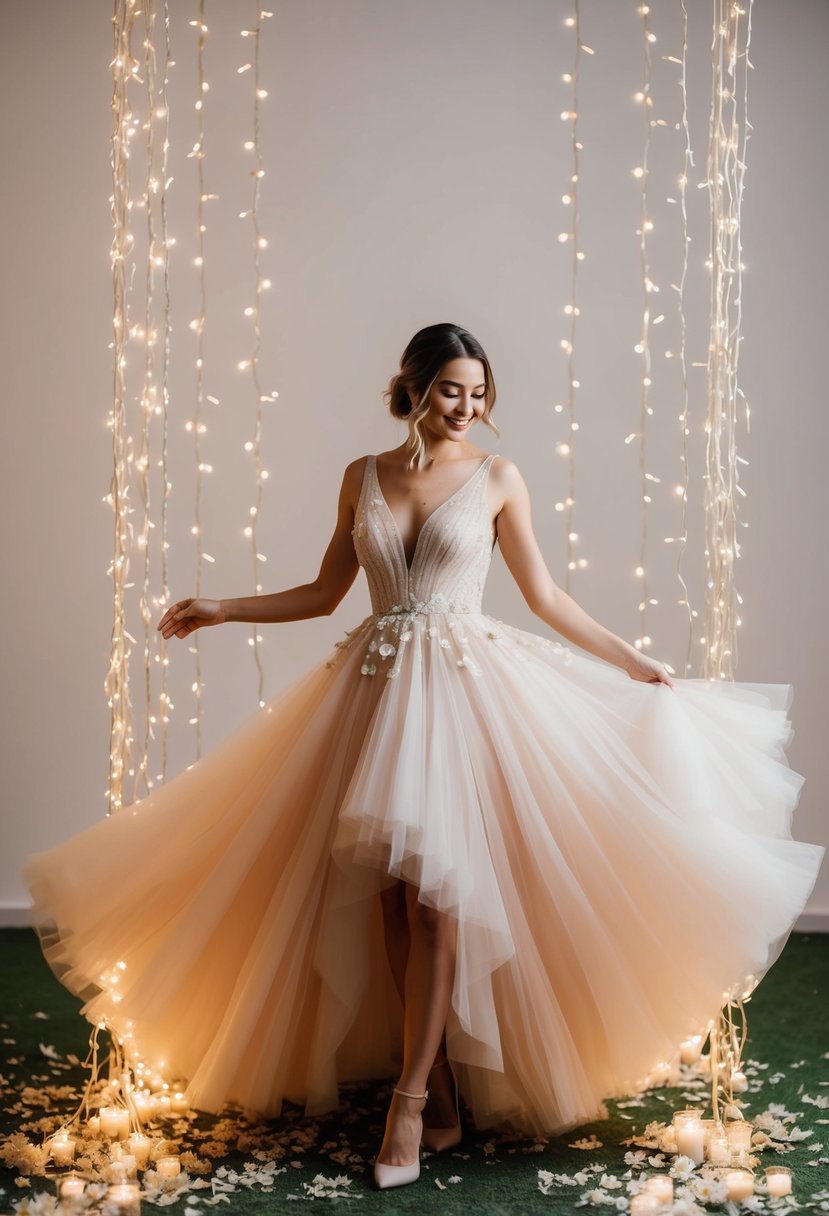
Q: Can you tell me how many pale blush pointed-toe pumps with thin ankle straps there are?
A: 2